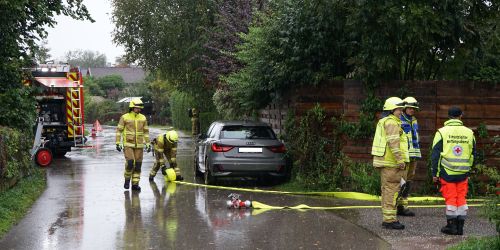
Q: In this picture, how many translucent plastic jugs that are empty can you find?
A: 0